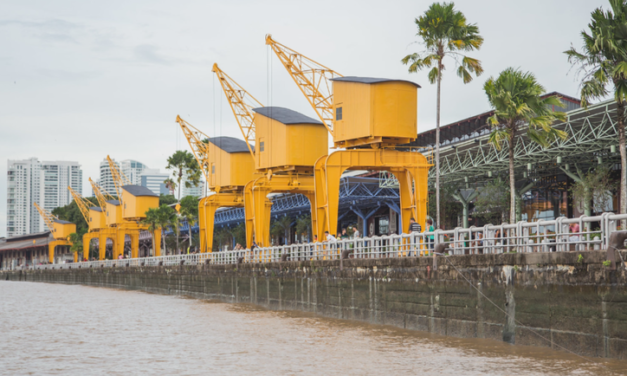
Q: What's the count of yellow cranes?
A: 7